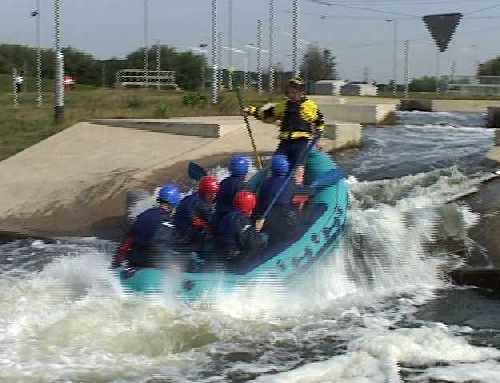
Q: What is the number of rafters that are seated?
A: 5